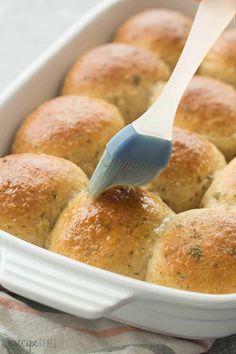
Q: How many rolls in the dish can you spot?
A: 10